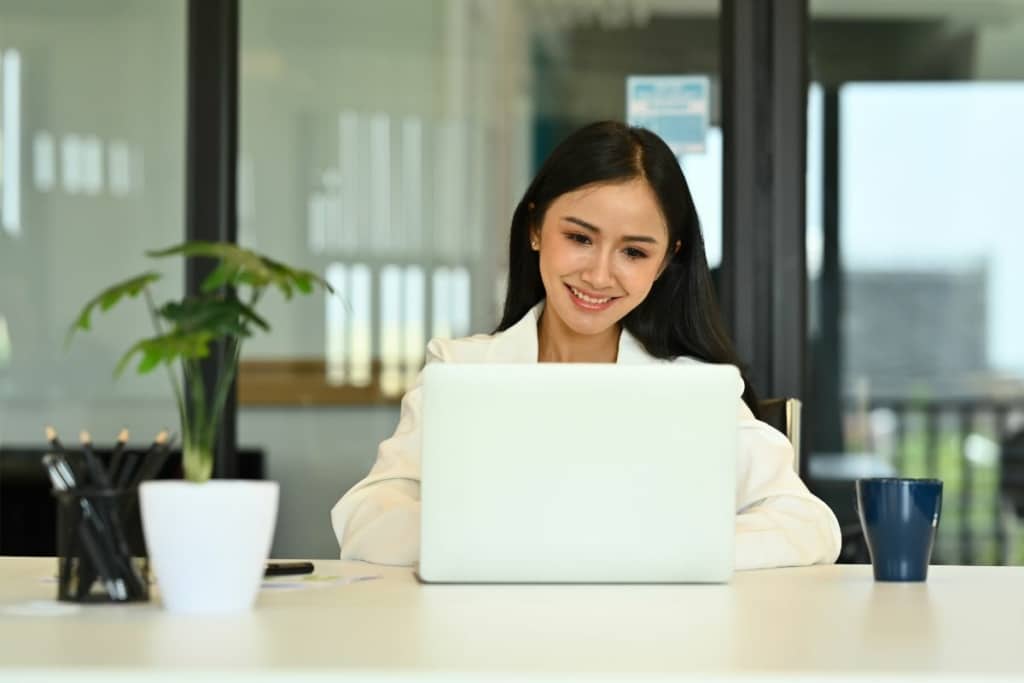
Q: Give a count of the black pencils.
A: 4